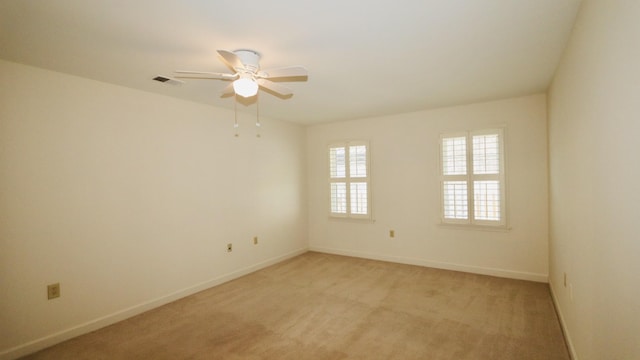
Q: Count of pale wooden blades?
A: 5